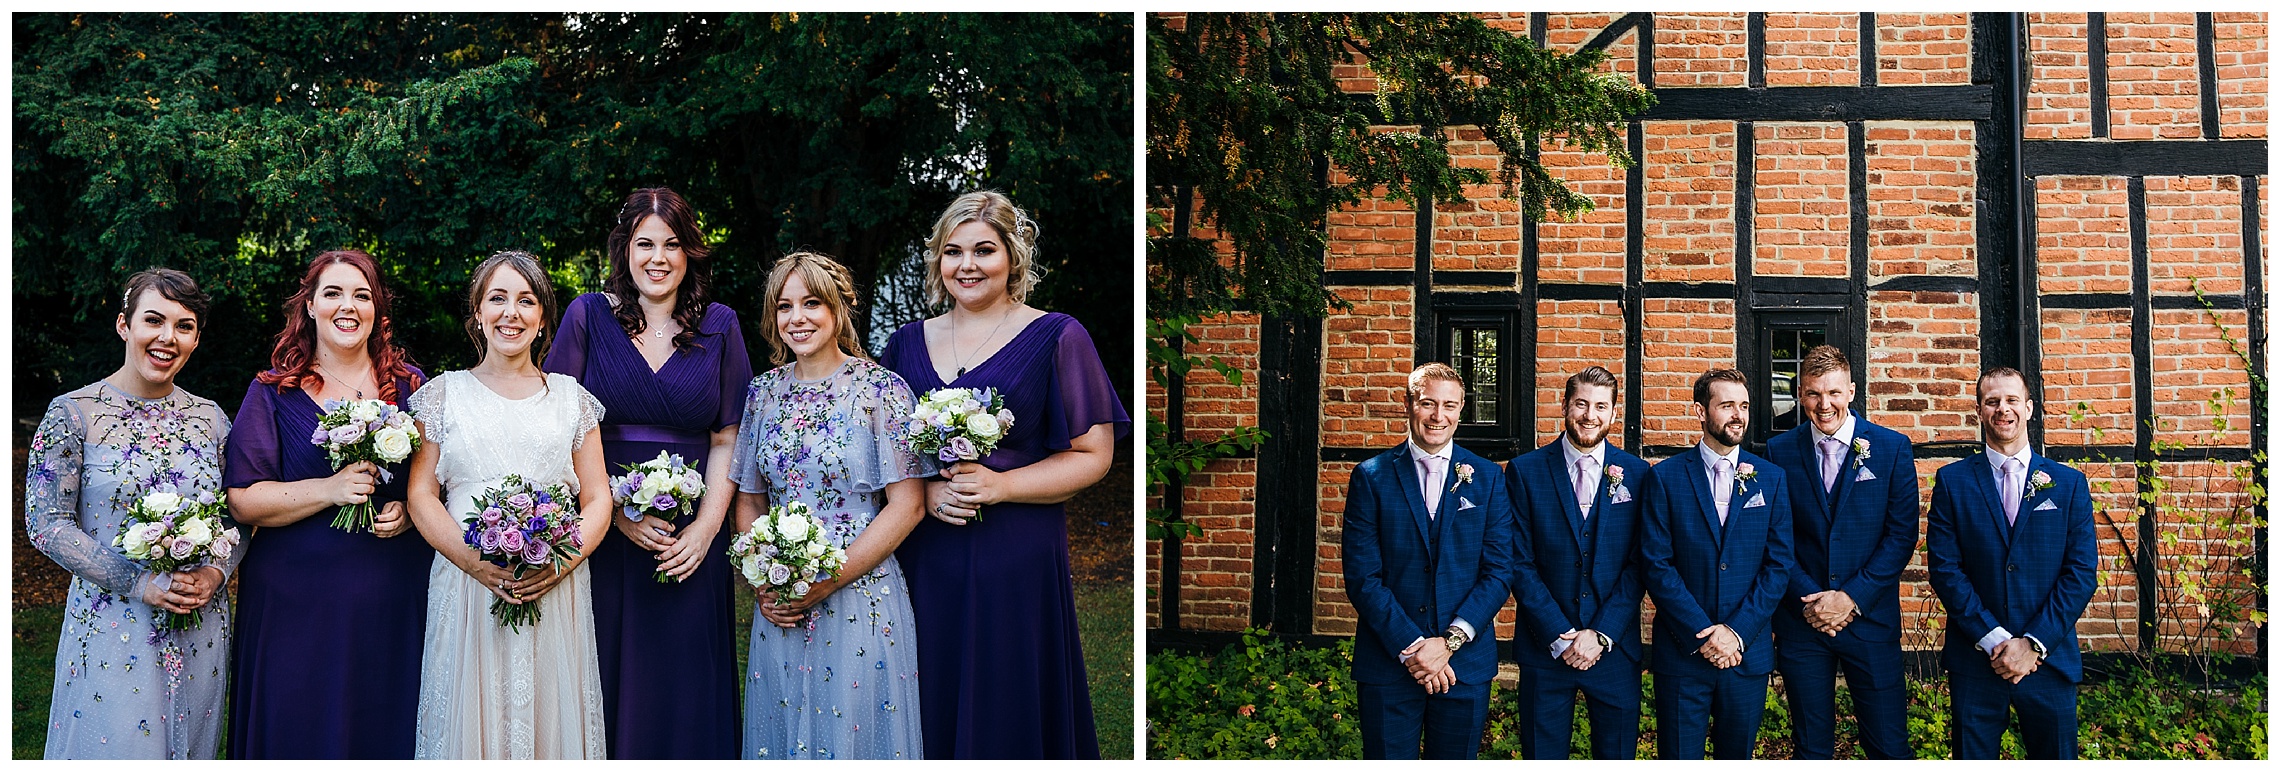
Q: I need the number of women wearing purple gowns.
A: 3